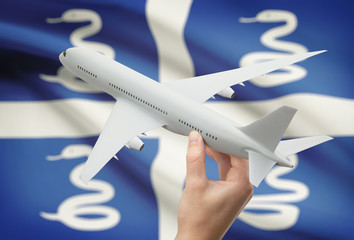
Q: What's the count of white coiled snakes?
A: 4